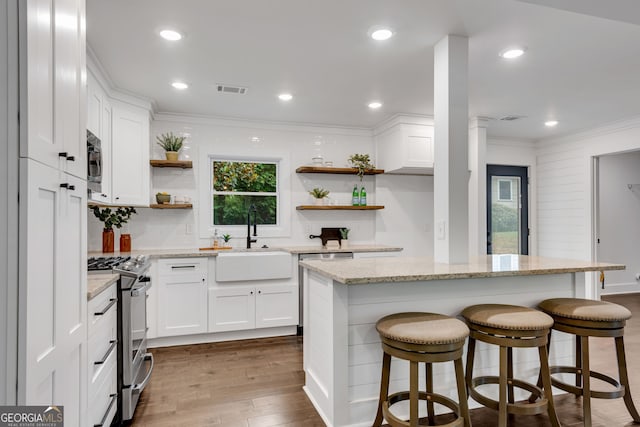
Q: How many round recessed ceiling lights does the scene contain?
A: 7